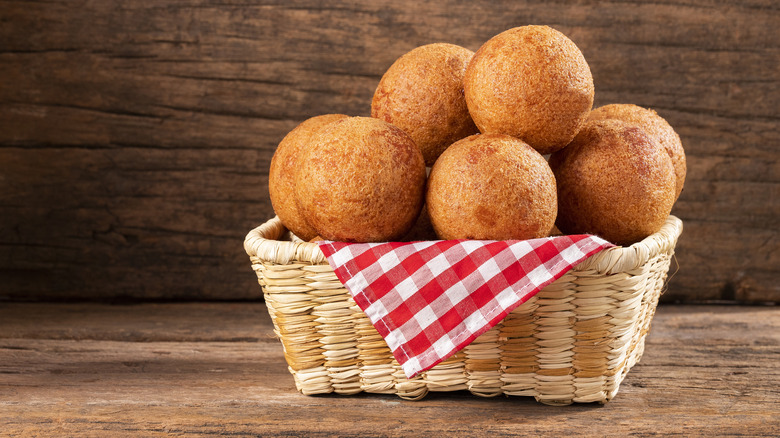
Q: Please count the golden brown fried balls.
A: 7